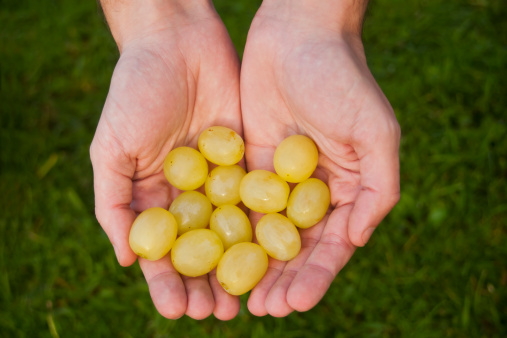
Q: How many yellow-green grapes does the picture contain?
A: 12